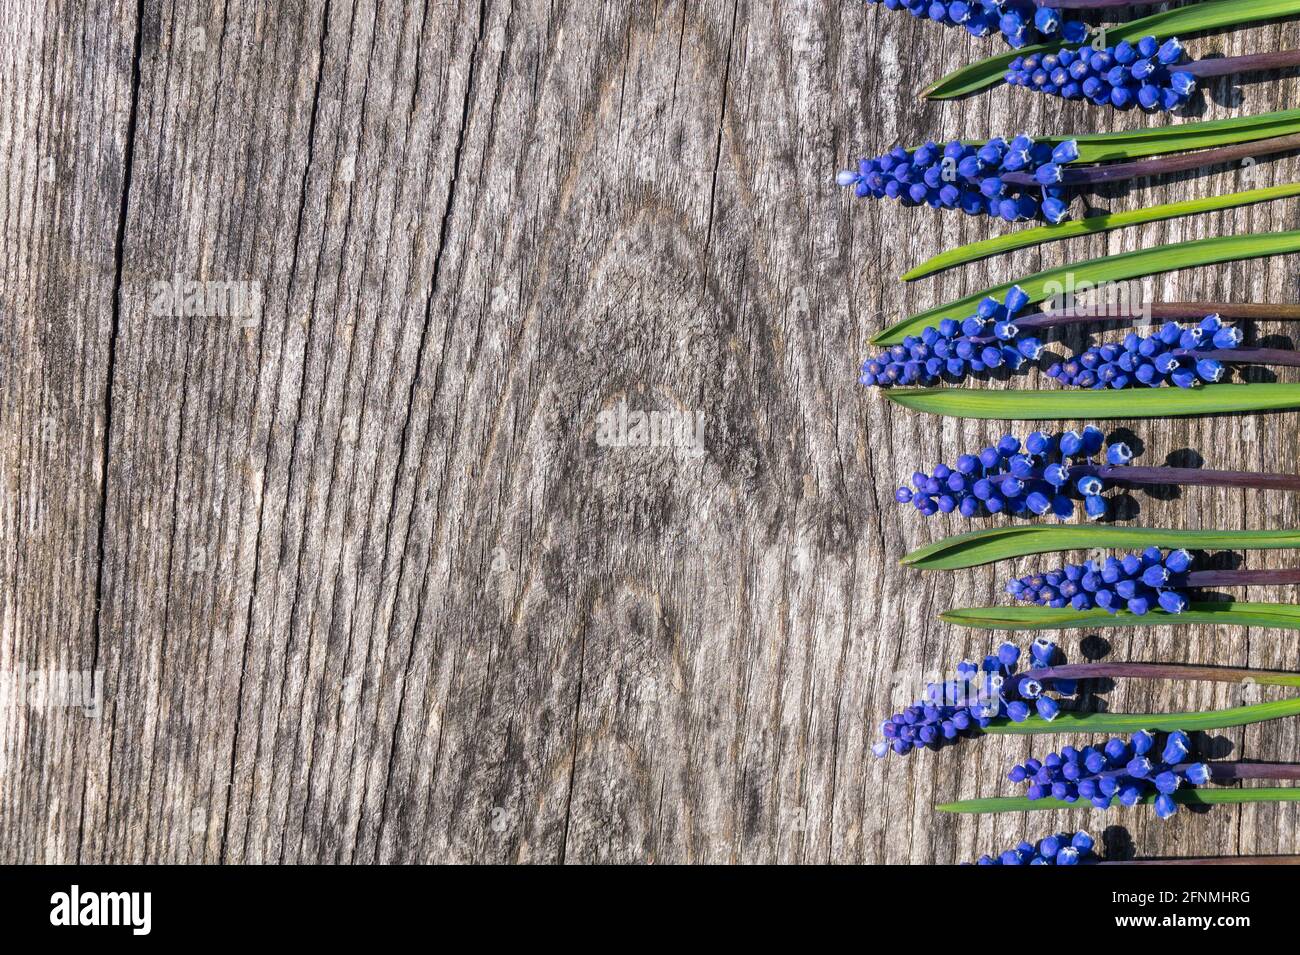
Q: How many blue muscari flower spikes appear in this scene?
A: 10